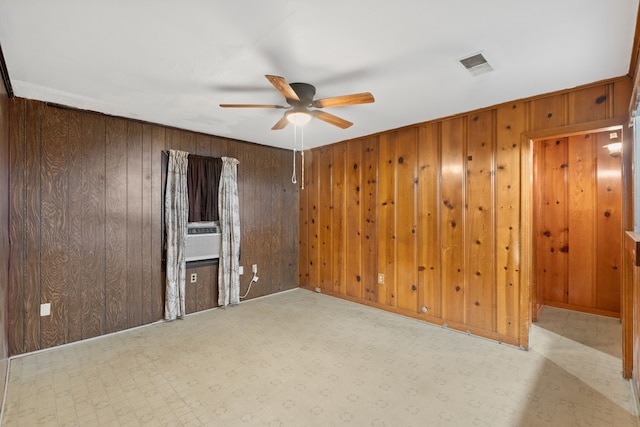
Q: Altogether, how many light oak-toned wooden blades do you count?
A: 5